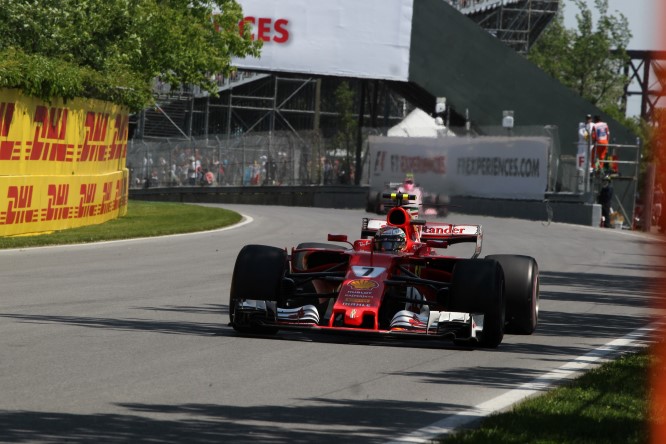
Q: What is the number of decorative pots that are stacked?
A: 0